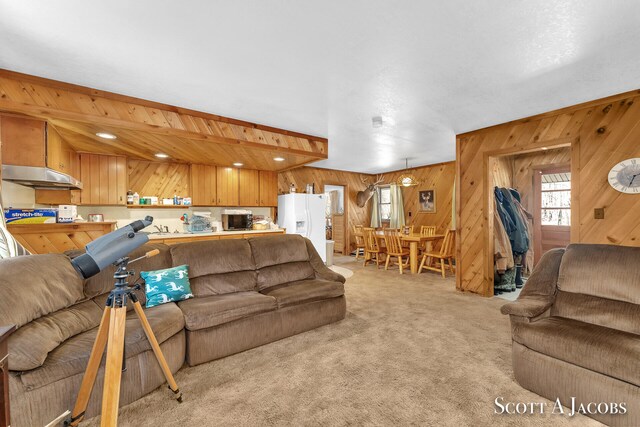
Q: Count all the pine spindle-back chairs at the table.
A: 6